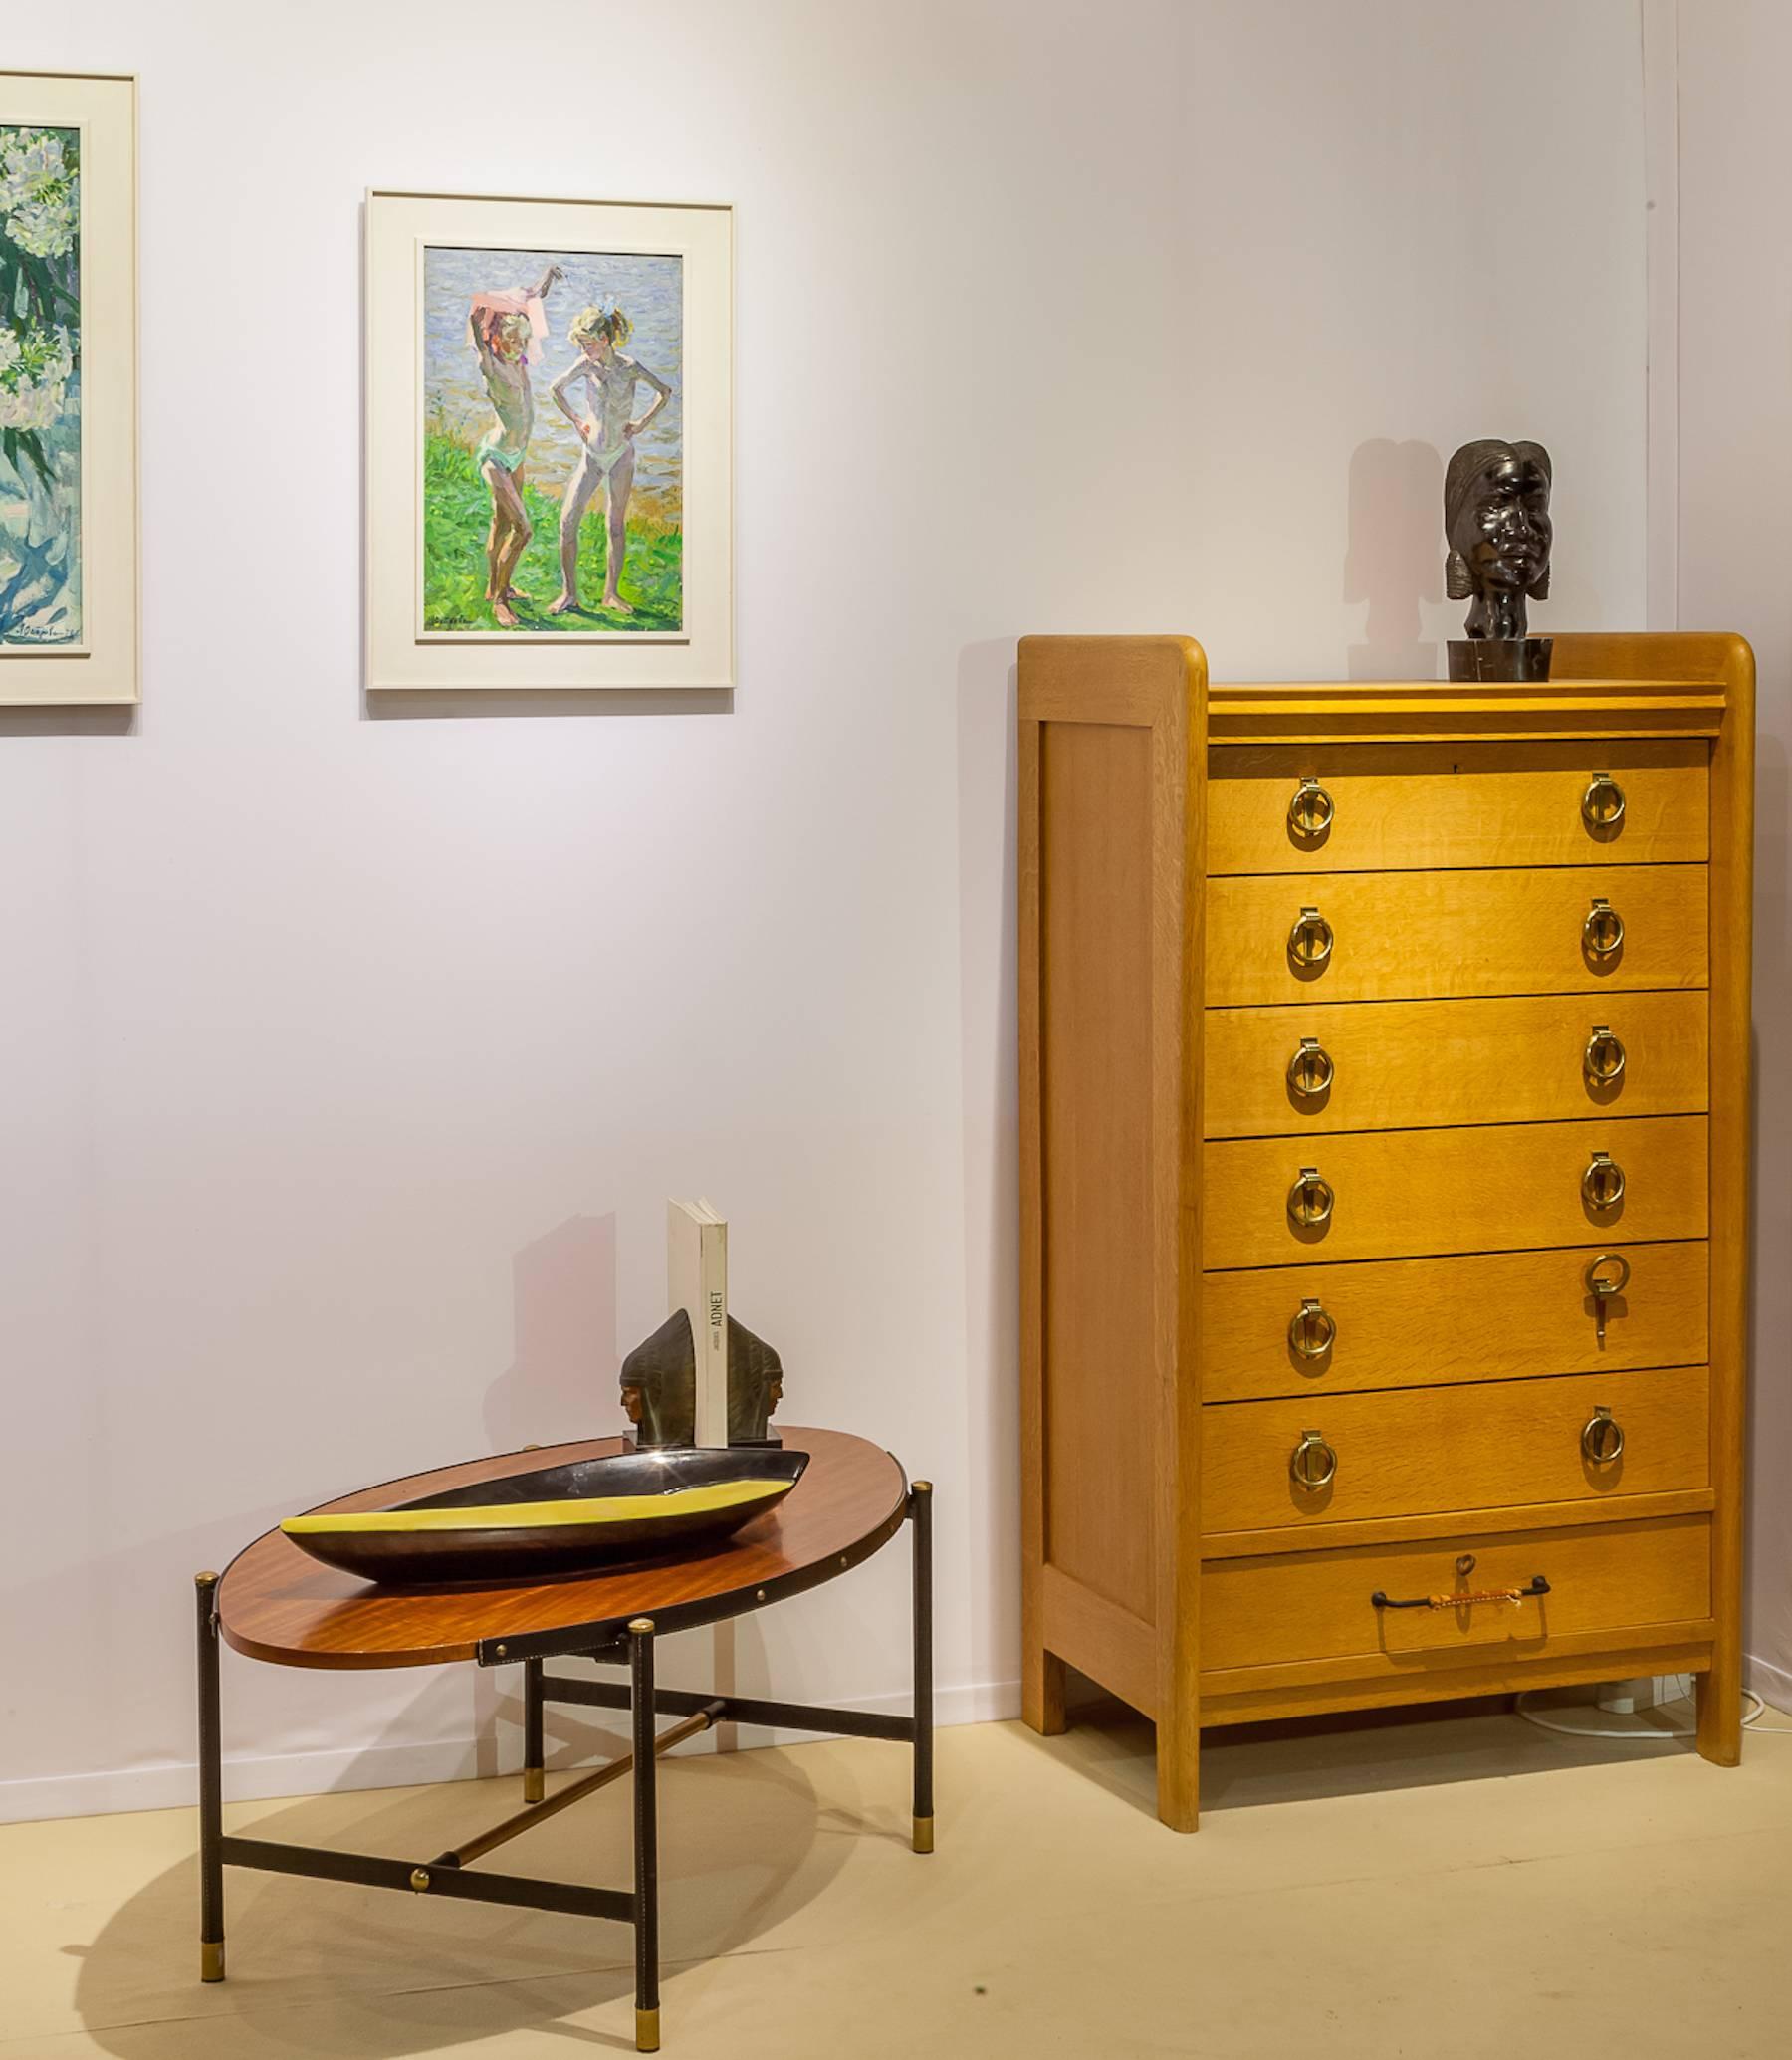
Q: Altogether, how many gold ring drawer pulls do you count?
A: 12